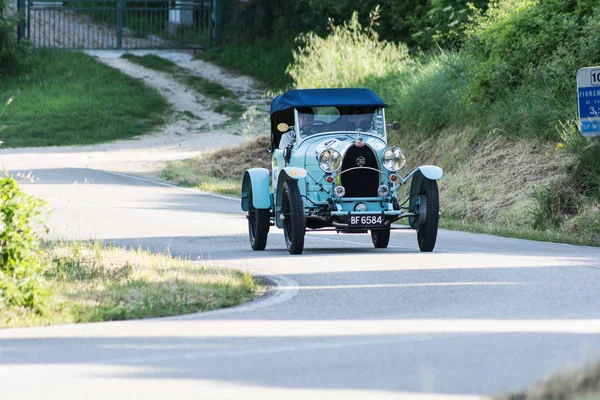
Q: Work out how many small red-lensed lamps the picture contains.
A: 2